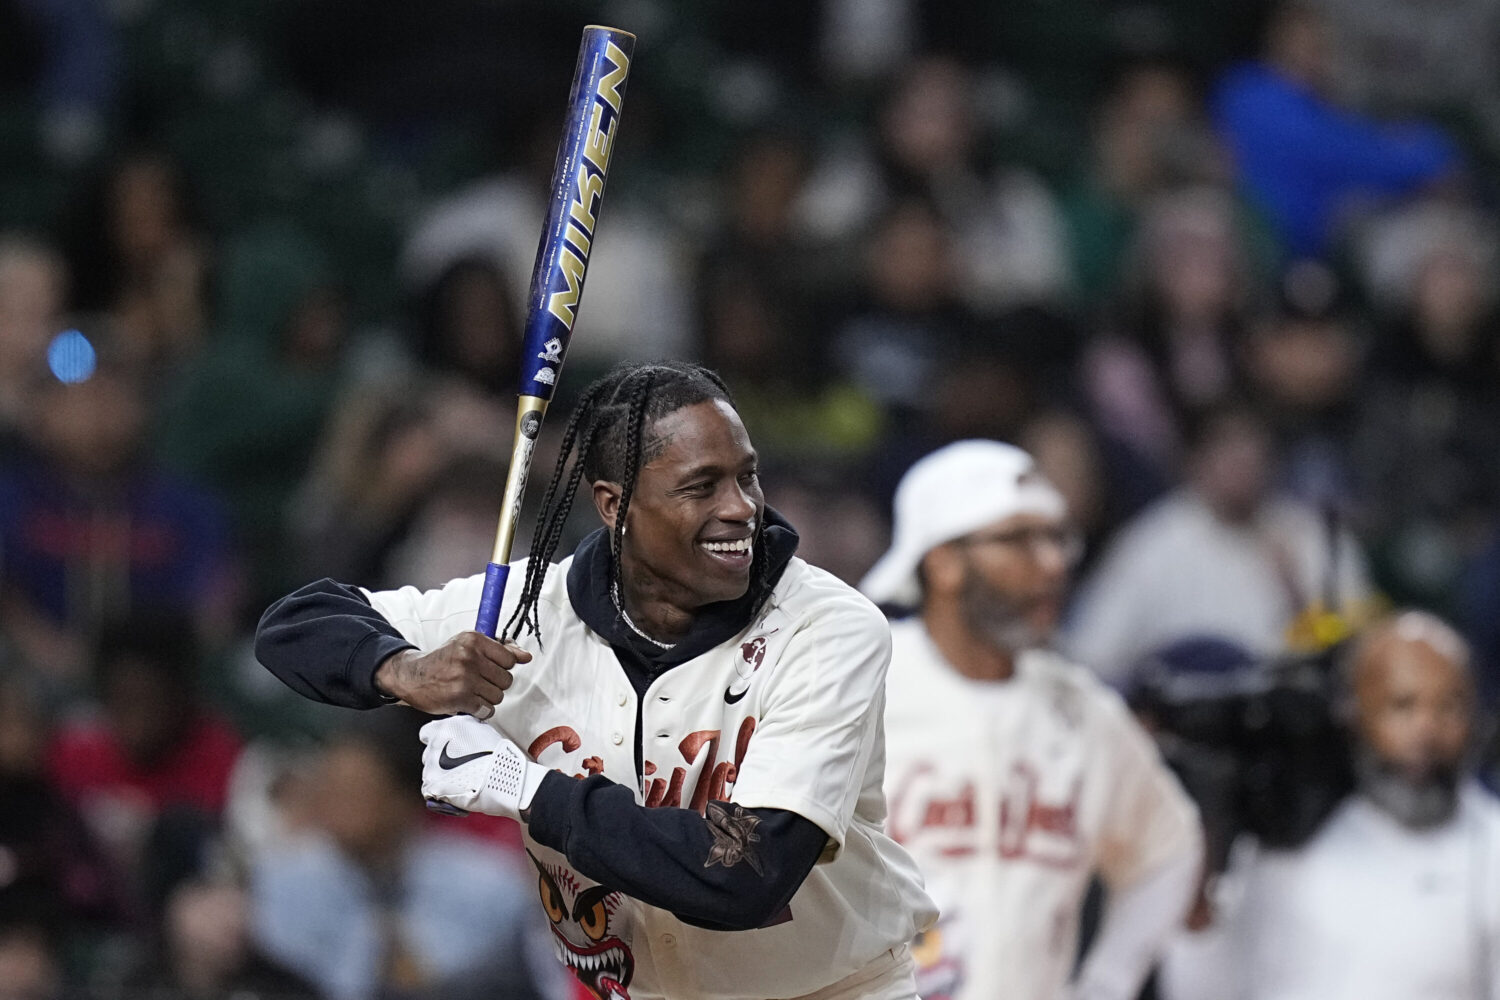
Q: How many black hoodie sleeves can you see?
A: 2